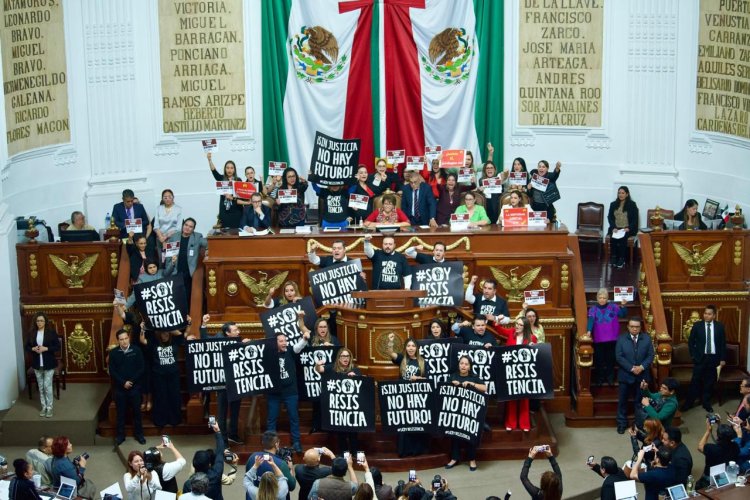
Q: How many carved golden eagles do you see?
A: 4